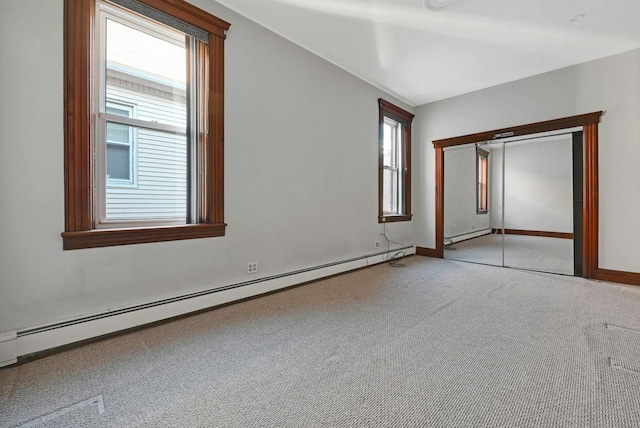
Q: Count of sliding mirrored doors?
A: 2